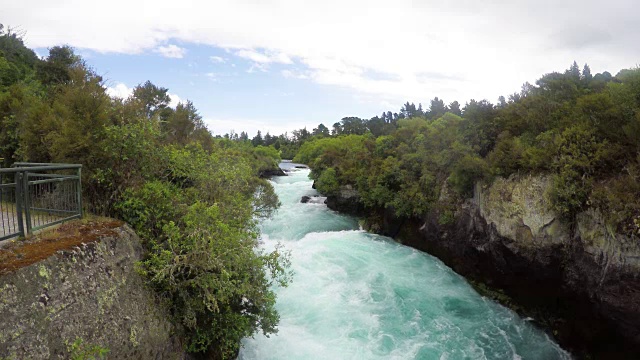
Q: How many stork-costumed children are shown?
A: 0